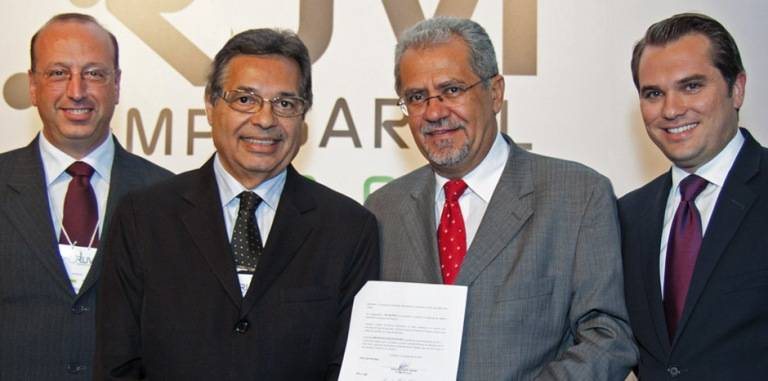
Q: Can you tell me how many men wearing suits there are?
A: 4